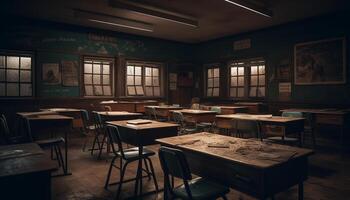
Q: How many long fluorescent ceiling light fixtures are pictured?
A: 3